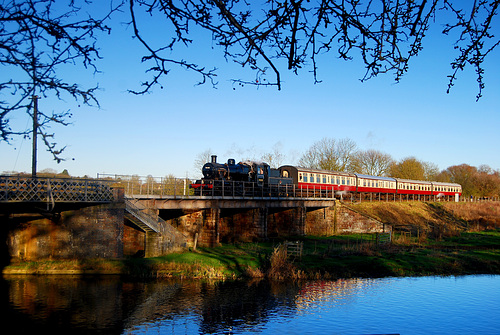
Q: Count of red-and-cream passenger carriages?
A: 4